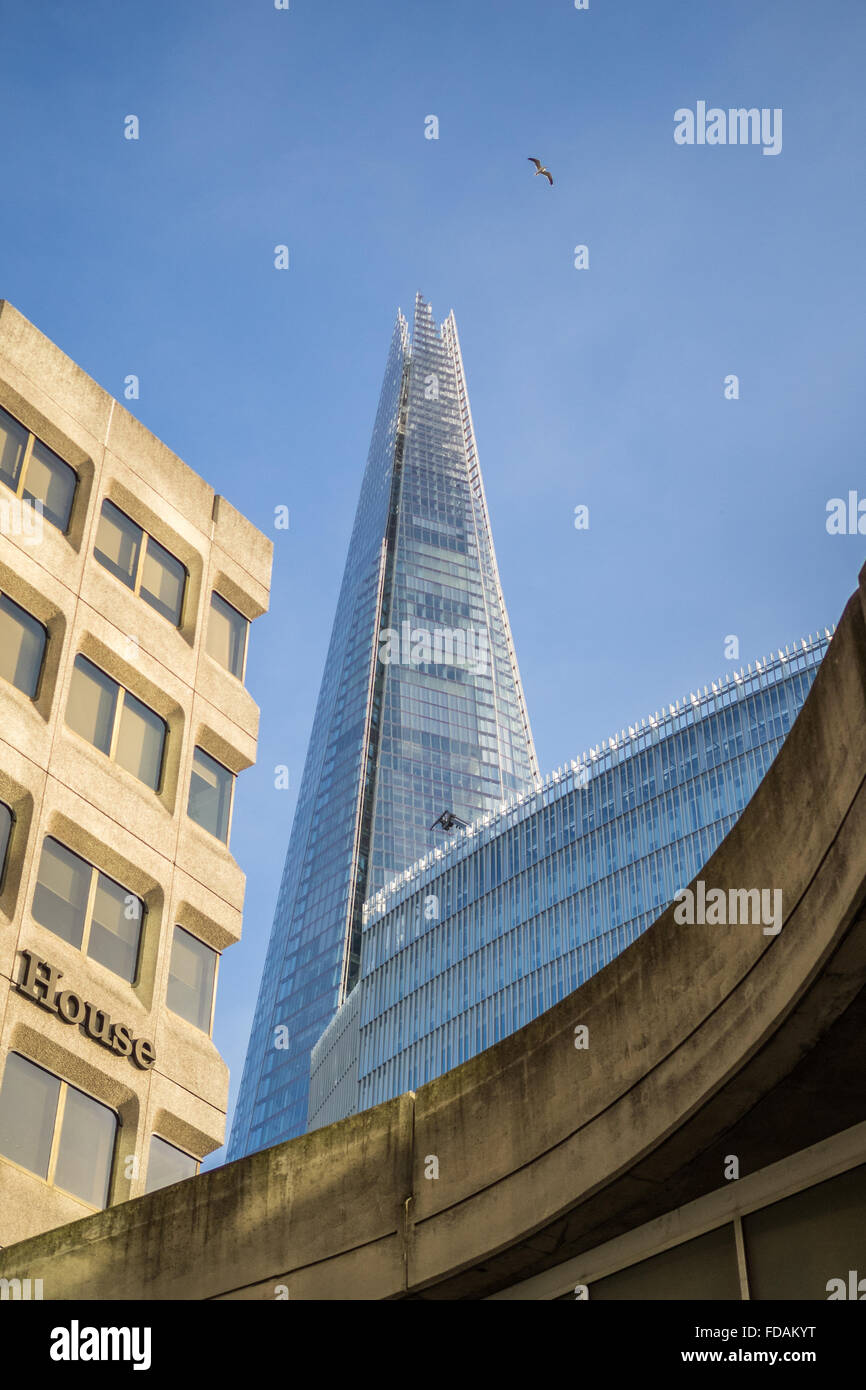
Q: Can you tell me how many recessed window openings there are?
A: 11